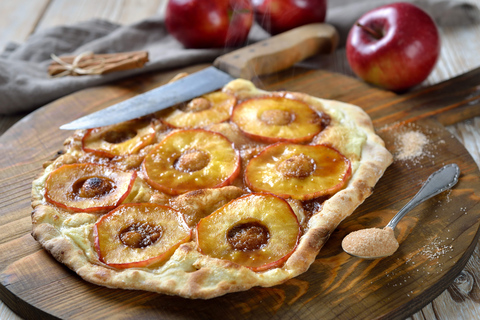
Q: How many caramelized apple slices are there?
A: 8